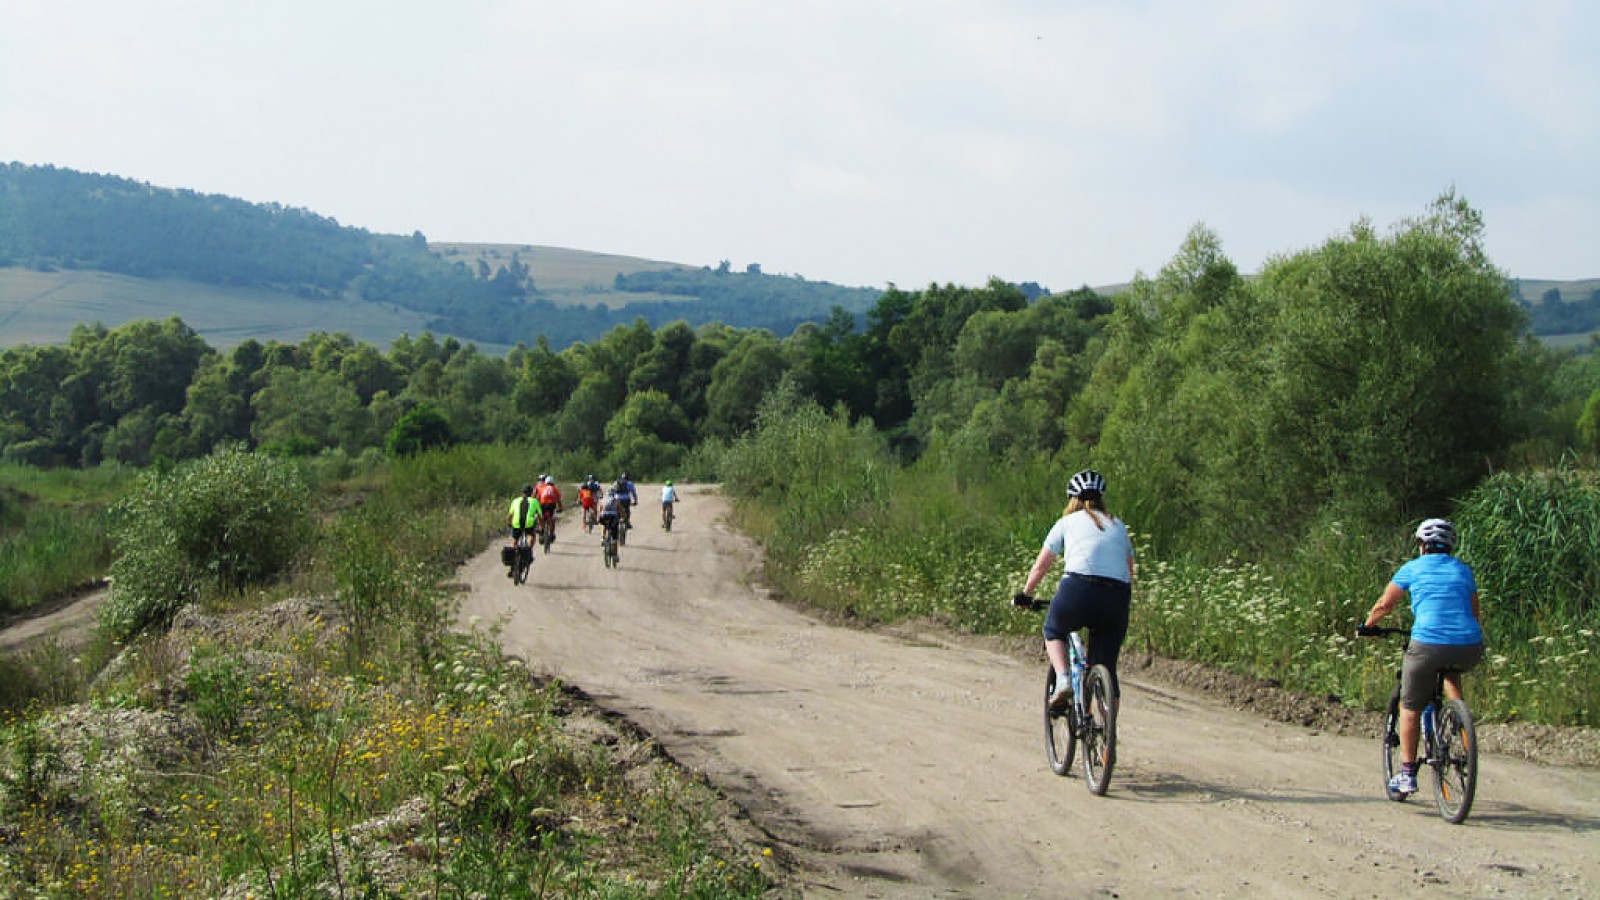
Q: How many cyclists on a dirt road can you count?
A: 10